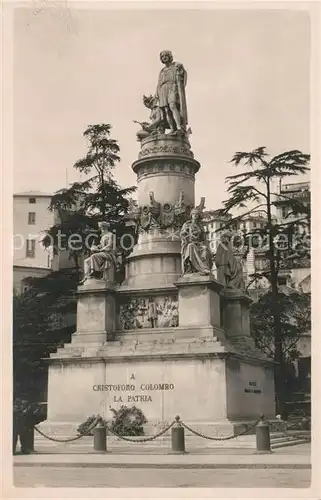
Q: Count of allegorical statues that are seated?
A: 3